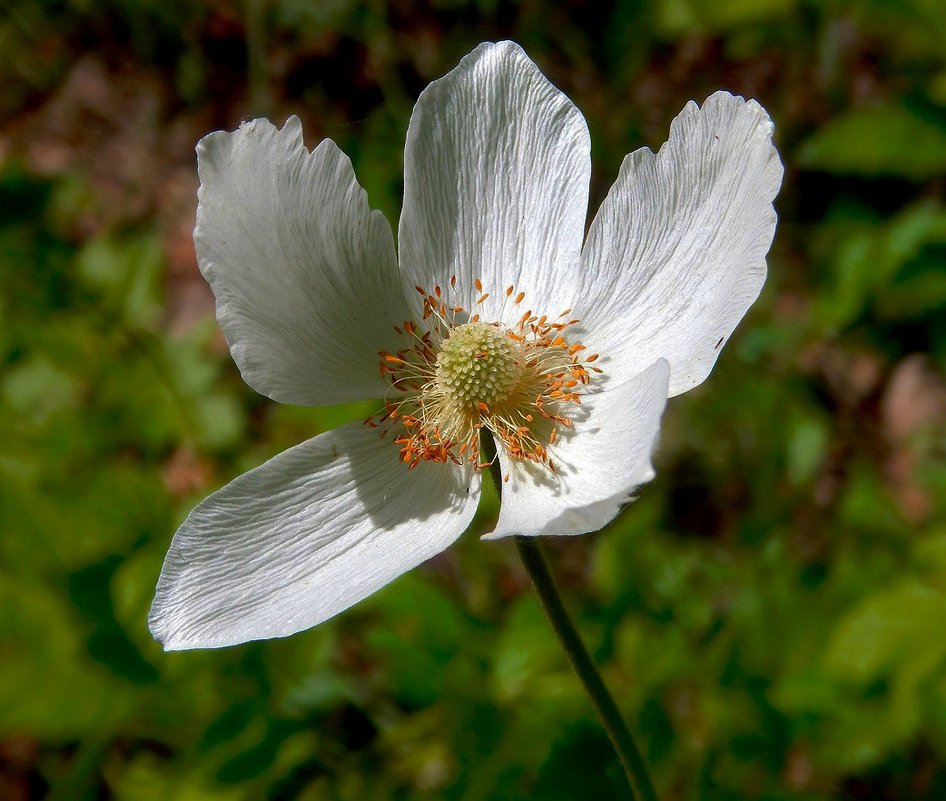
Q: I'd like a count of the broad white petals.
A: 5